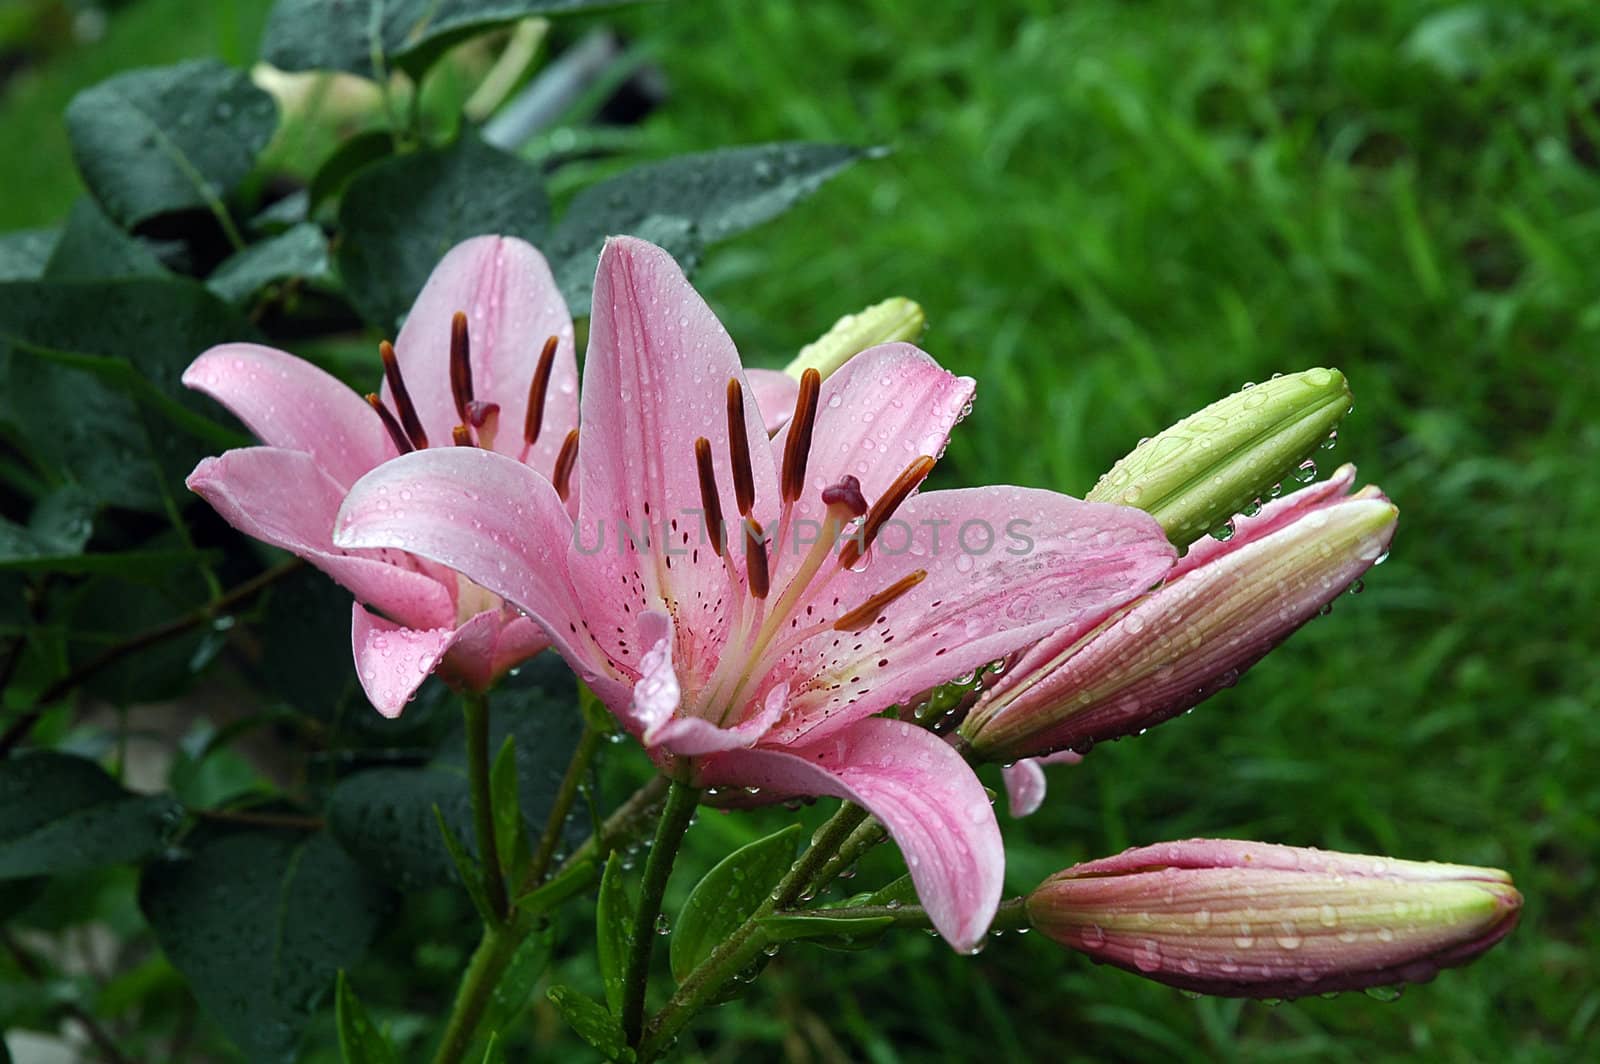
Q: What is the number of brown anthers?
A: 12